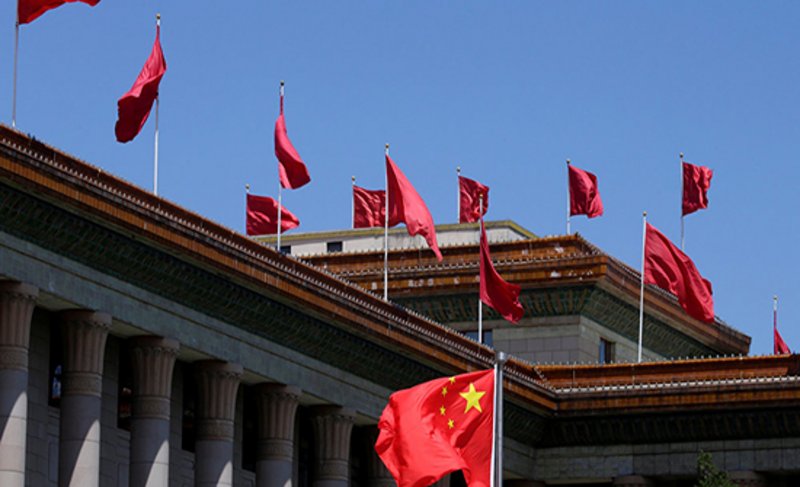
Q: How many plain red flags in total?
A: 12